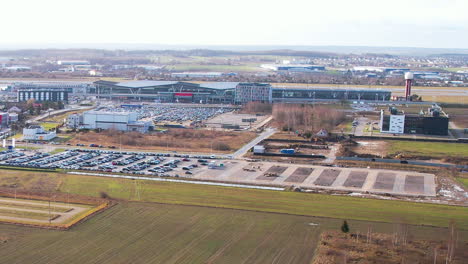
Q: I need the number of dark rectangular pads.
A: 6